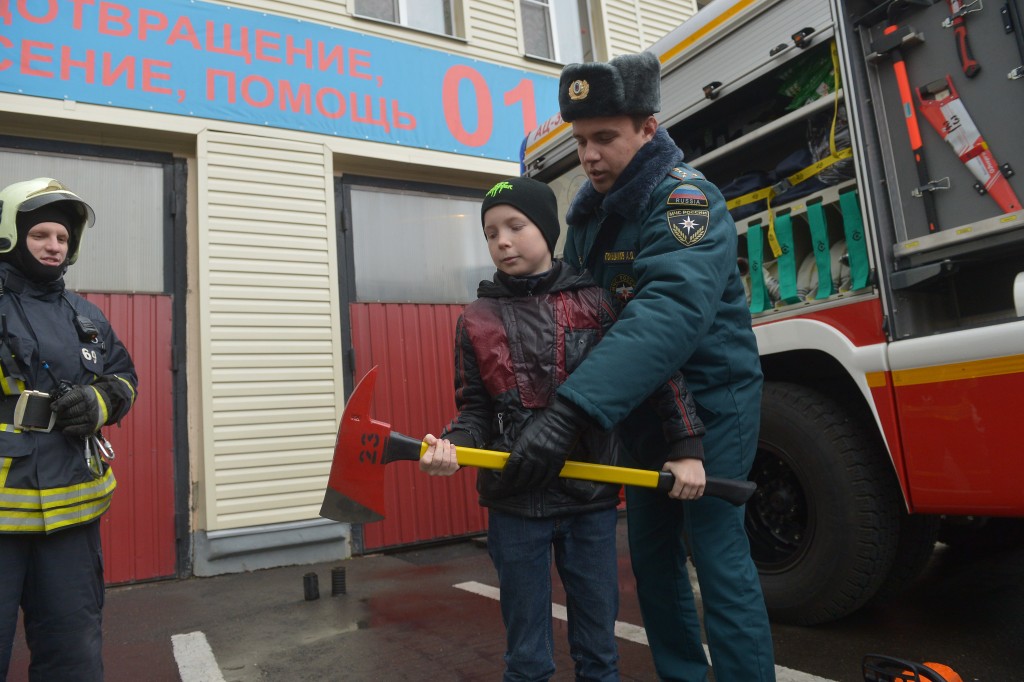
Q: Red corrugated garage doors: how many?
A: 2